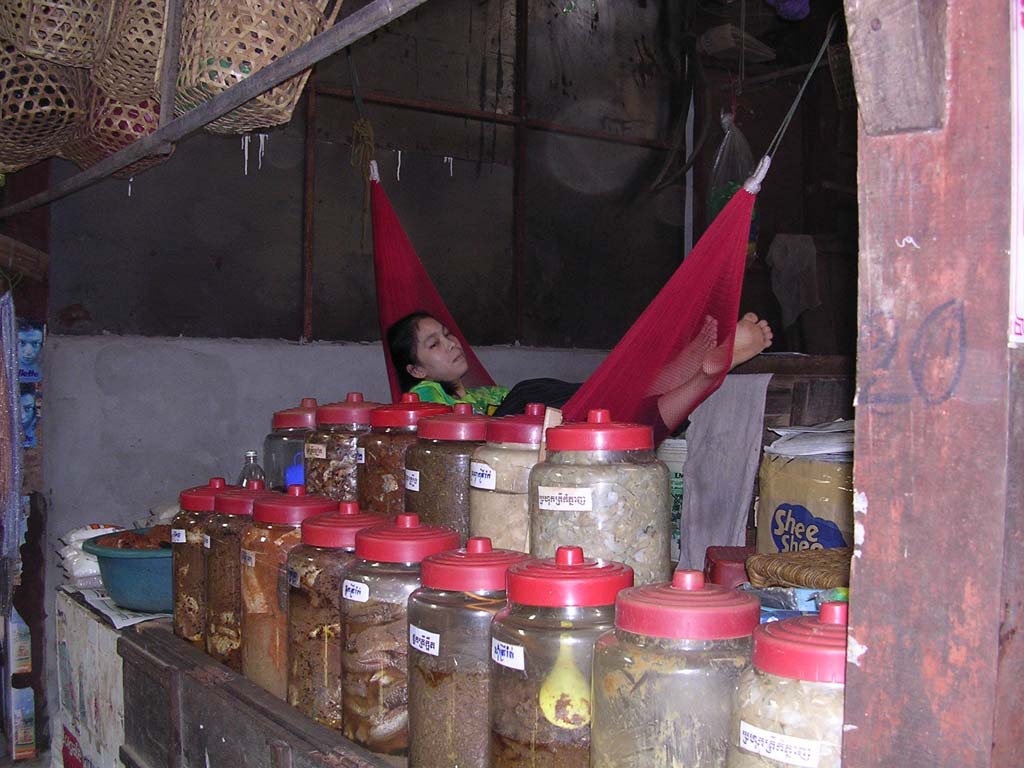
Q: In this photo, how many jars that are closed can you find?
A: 15